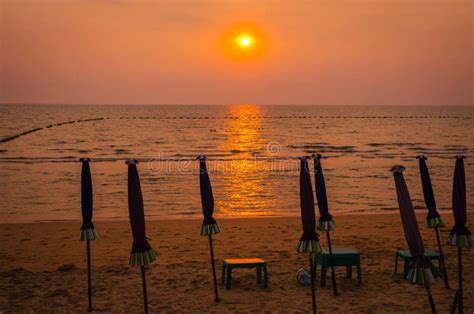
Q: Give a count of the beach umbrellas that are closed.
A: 8